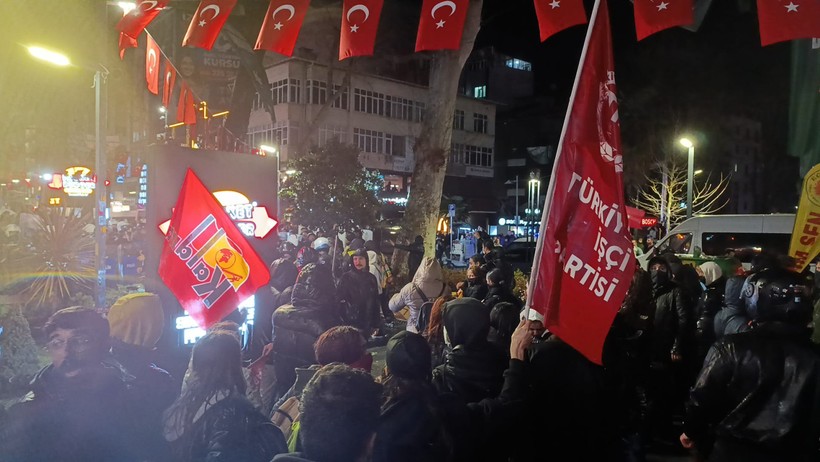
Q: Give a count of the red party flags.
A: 2